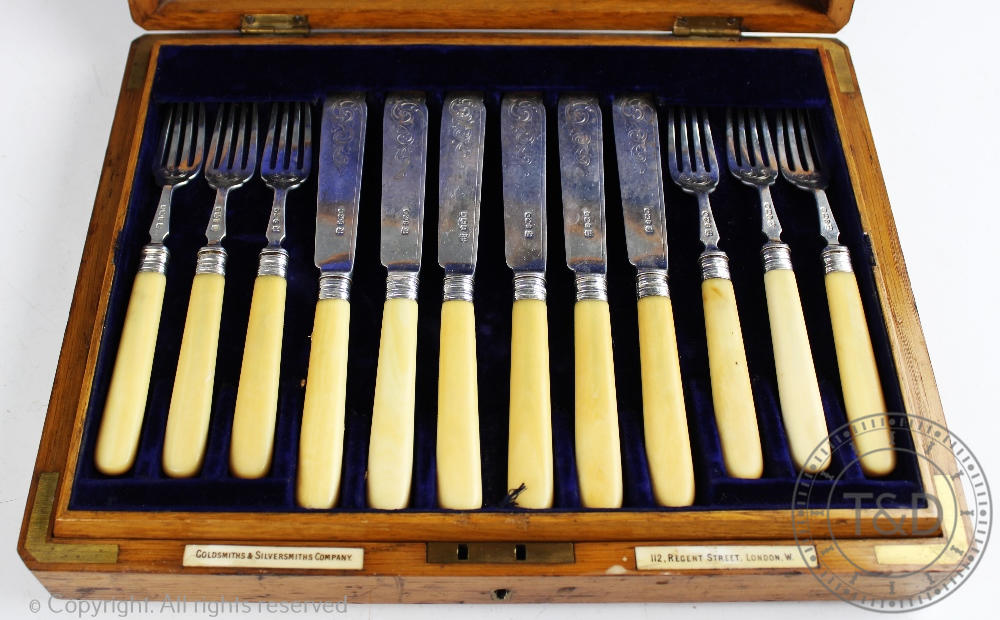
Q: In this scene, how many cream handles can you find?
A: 12